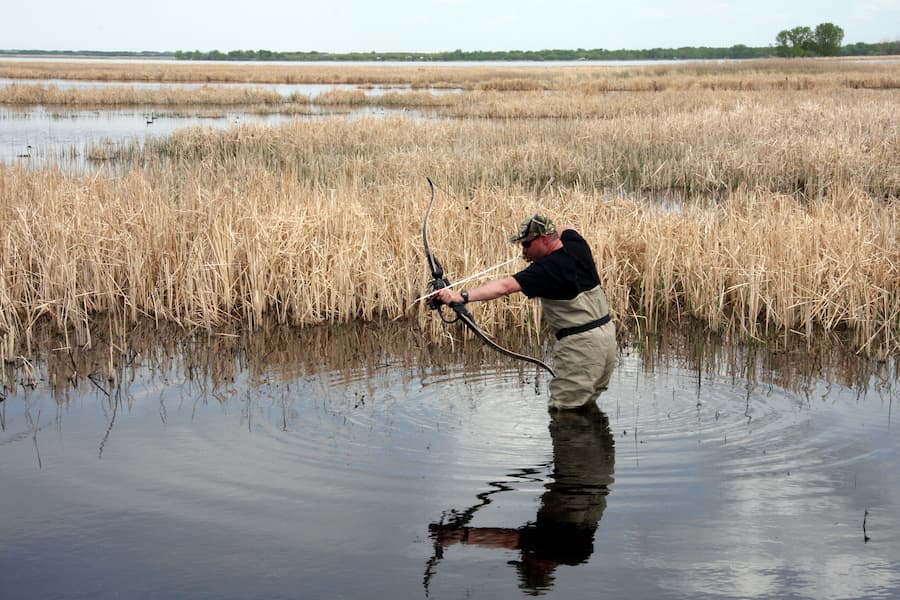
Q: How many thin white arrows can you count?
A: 1